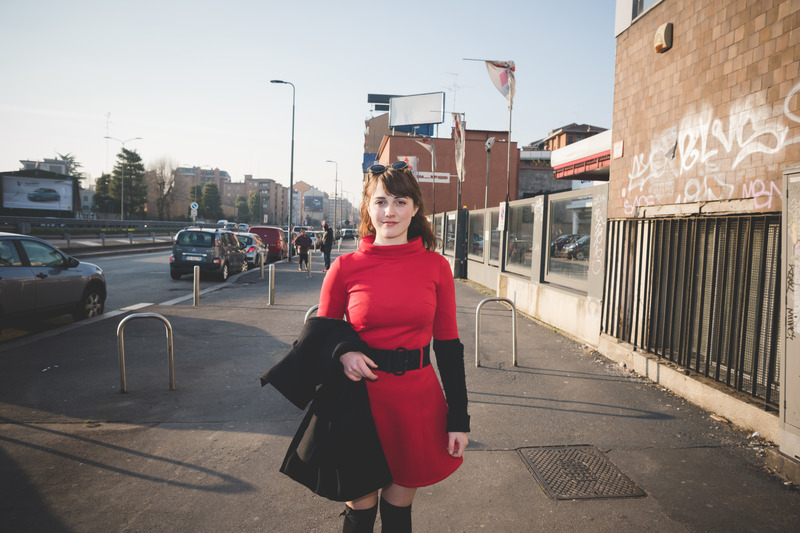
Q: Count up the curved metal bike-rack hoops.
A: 3